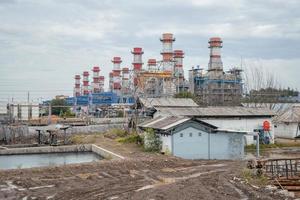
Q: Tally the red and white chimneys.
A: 12